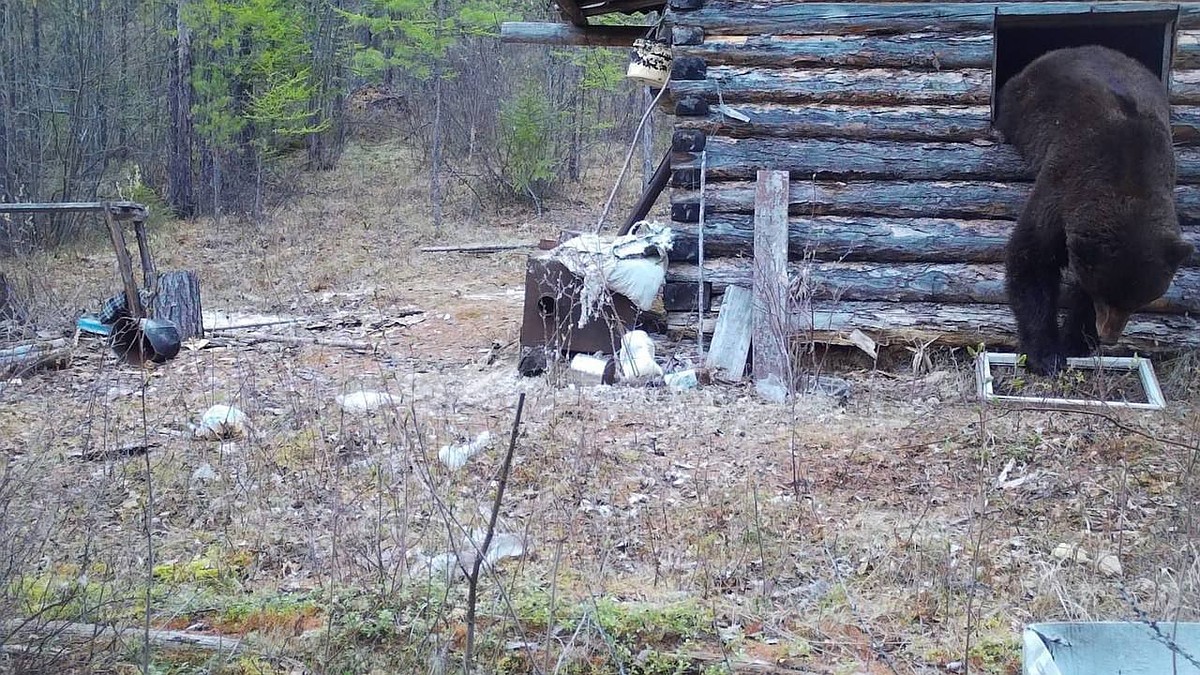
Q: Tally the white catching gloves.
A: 0